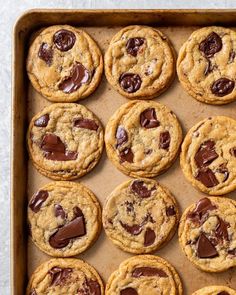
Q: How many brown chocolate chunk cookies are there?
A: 12